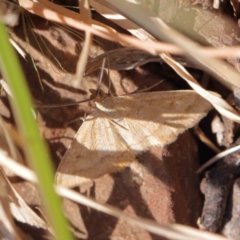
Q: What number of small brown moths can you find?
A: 1